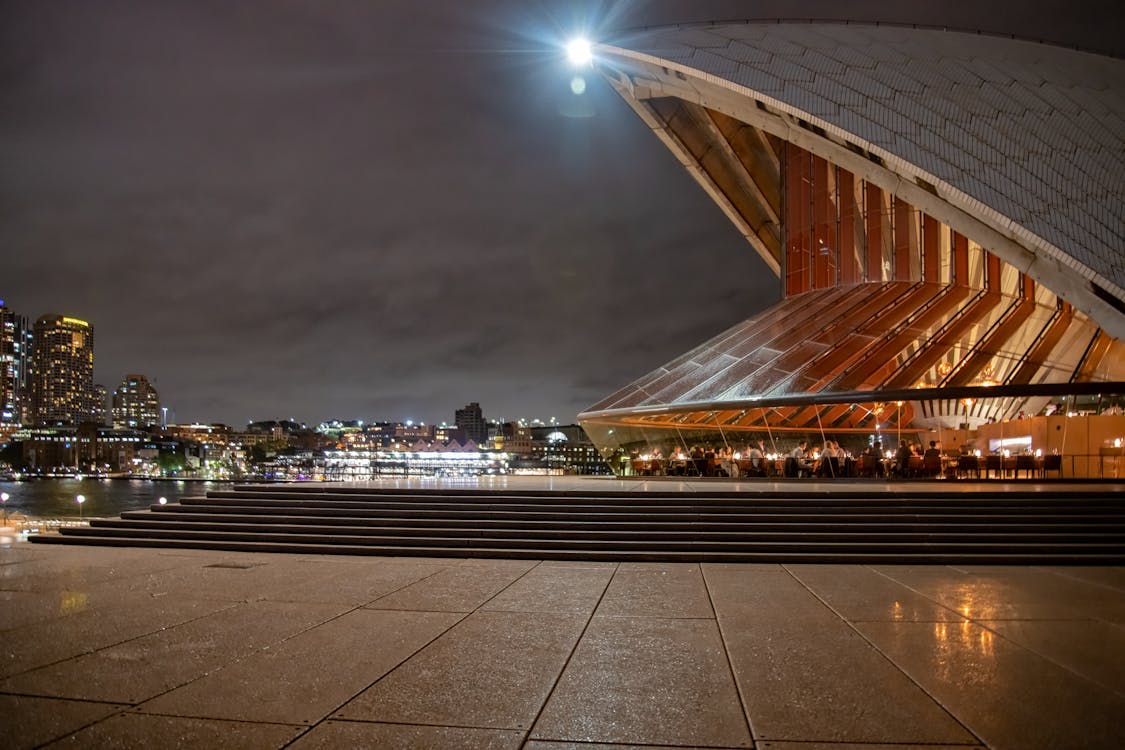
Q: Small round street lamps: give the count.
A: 3